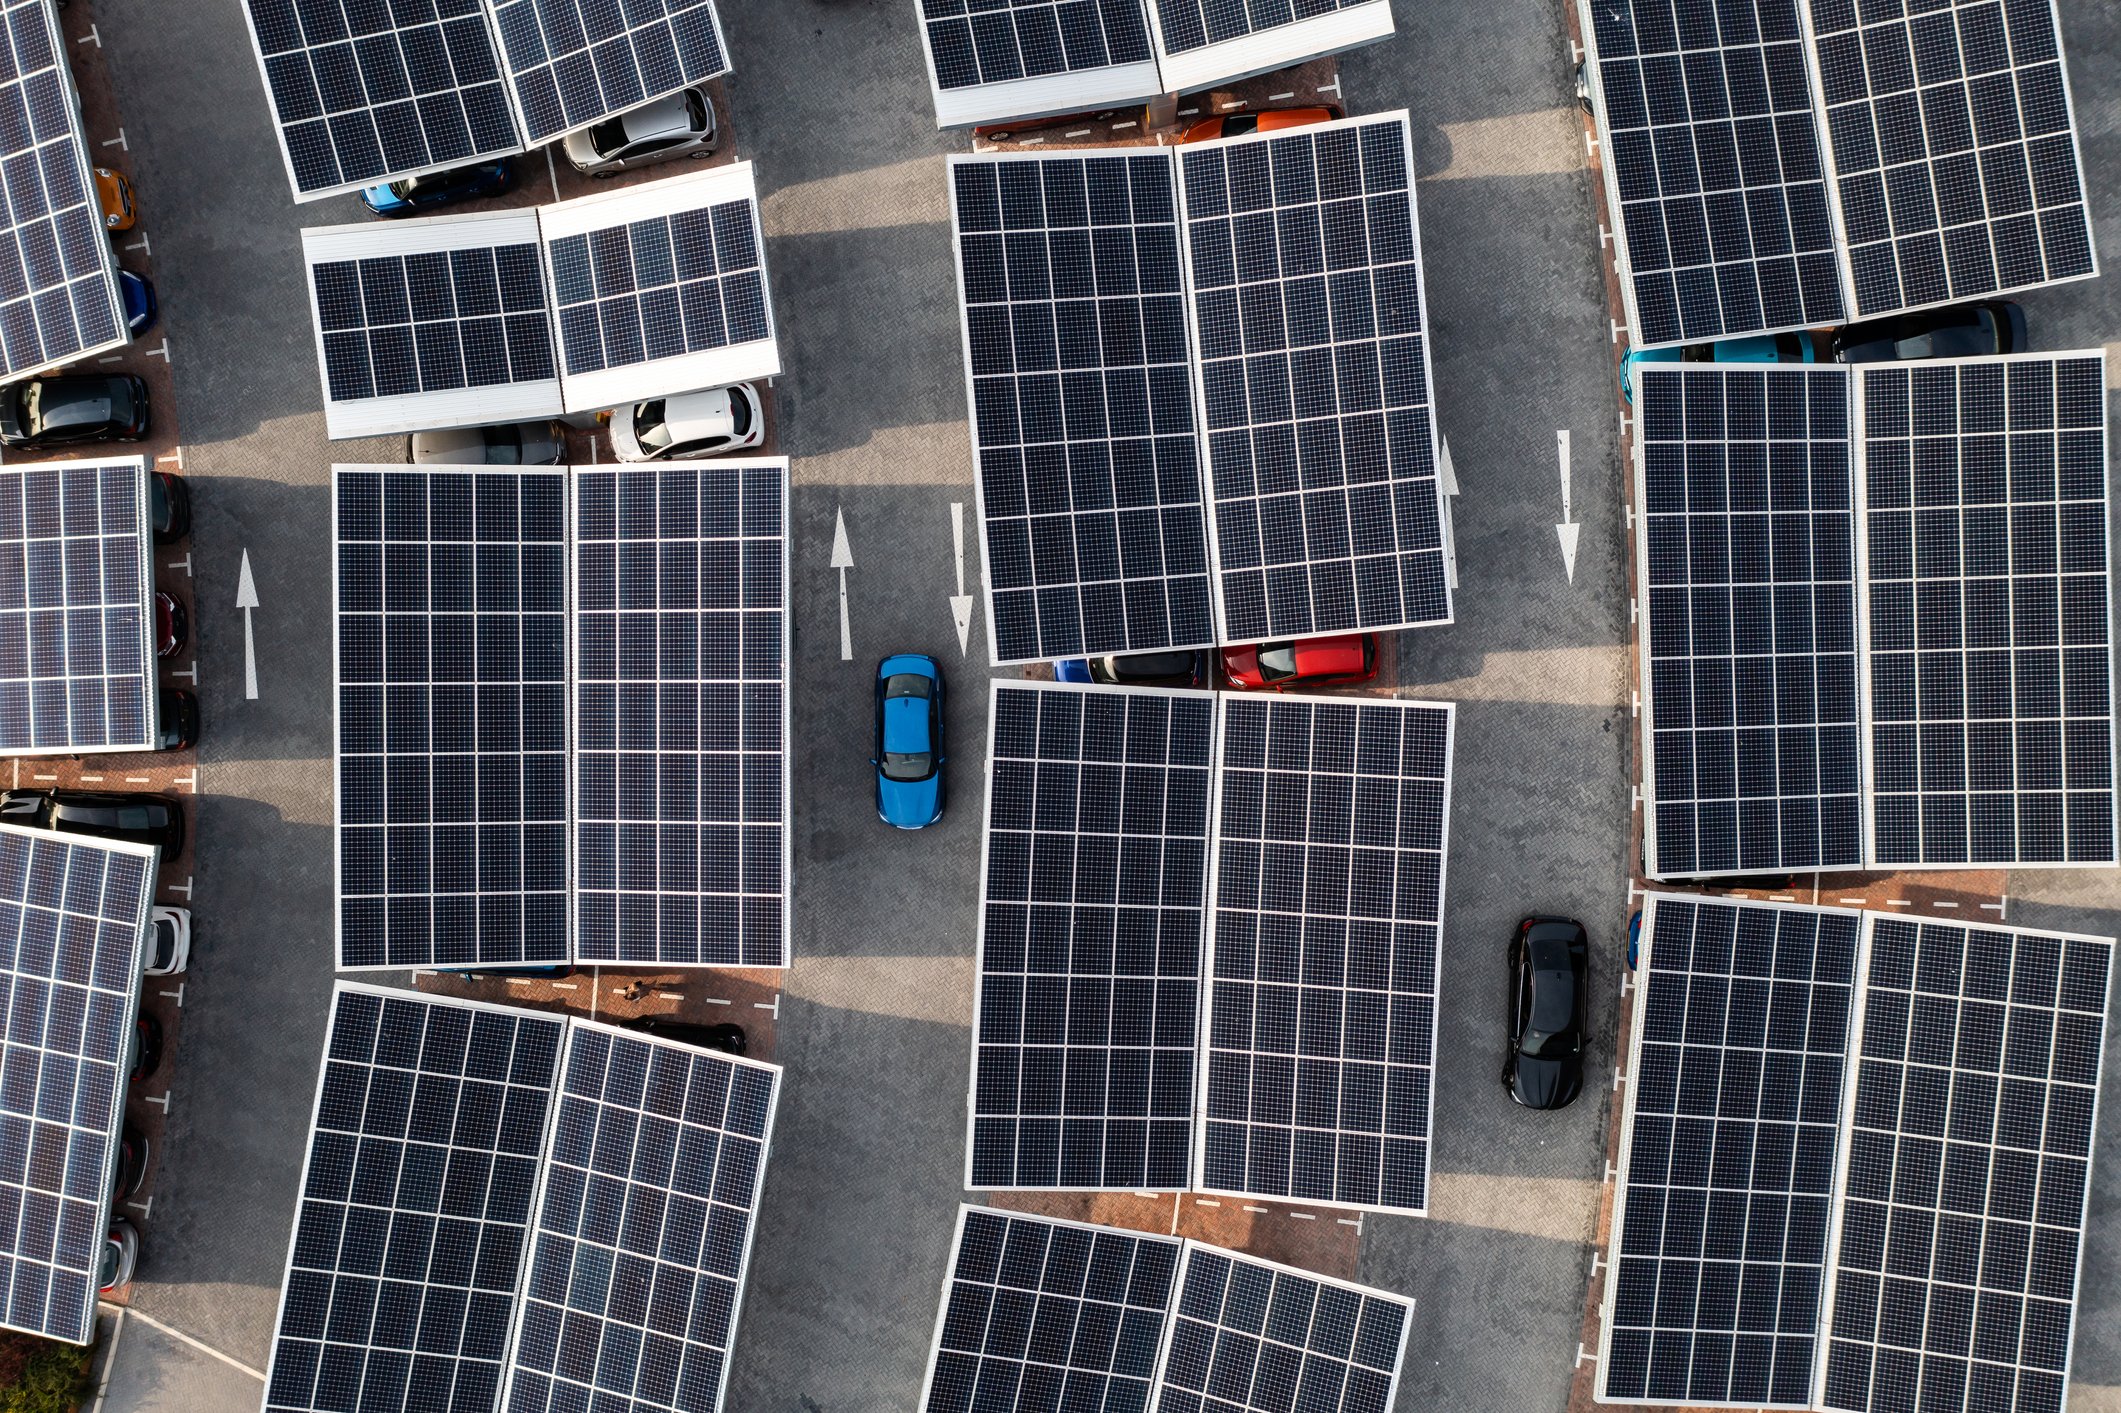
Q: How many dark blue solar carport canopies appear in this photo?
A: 14